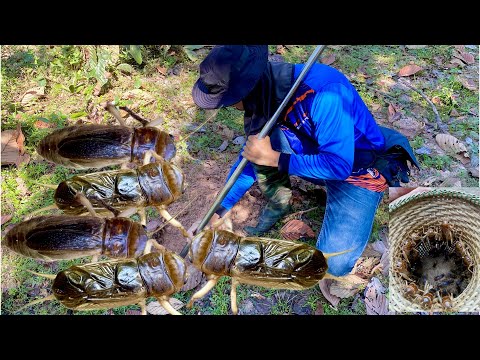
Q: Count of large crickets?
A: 5